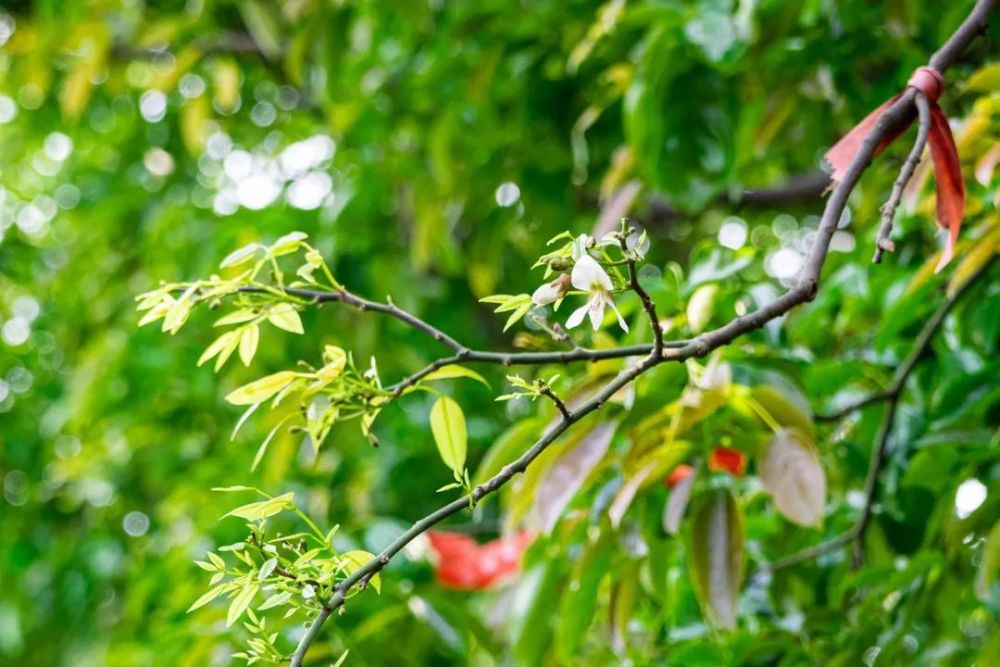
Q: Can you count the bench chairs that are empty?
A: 0